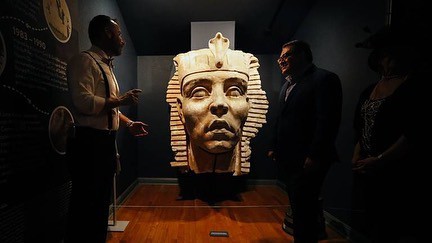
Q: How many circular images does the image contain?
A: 3